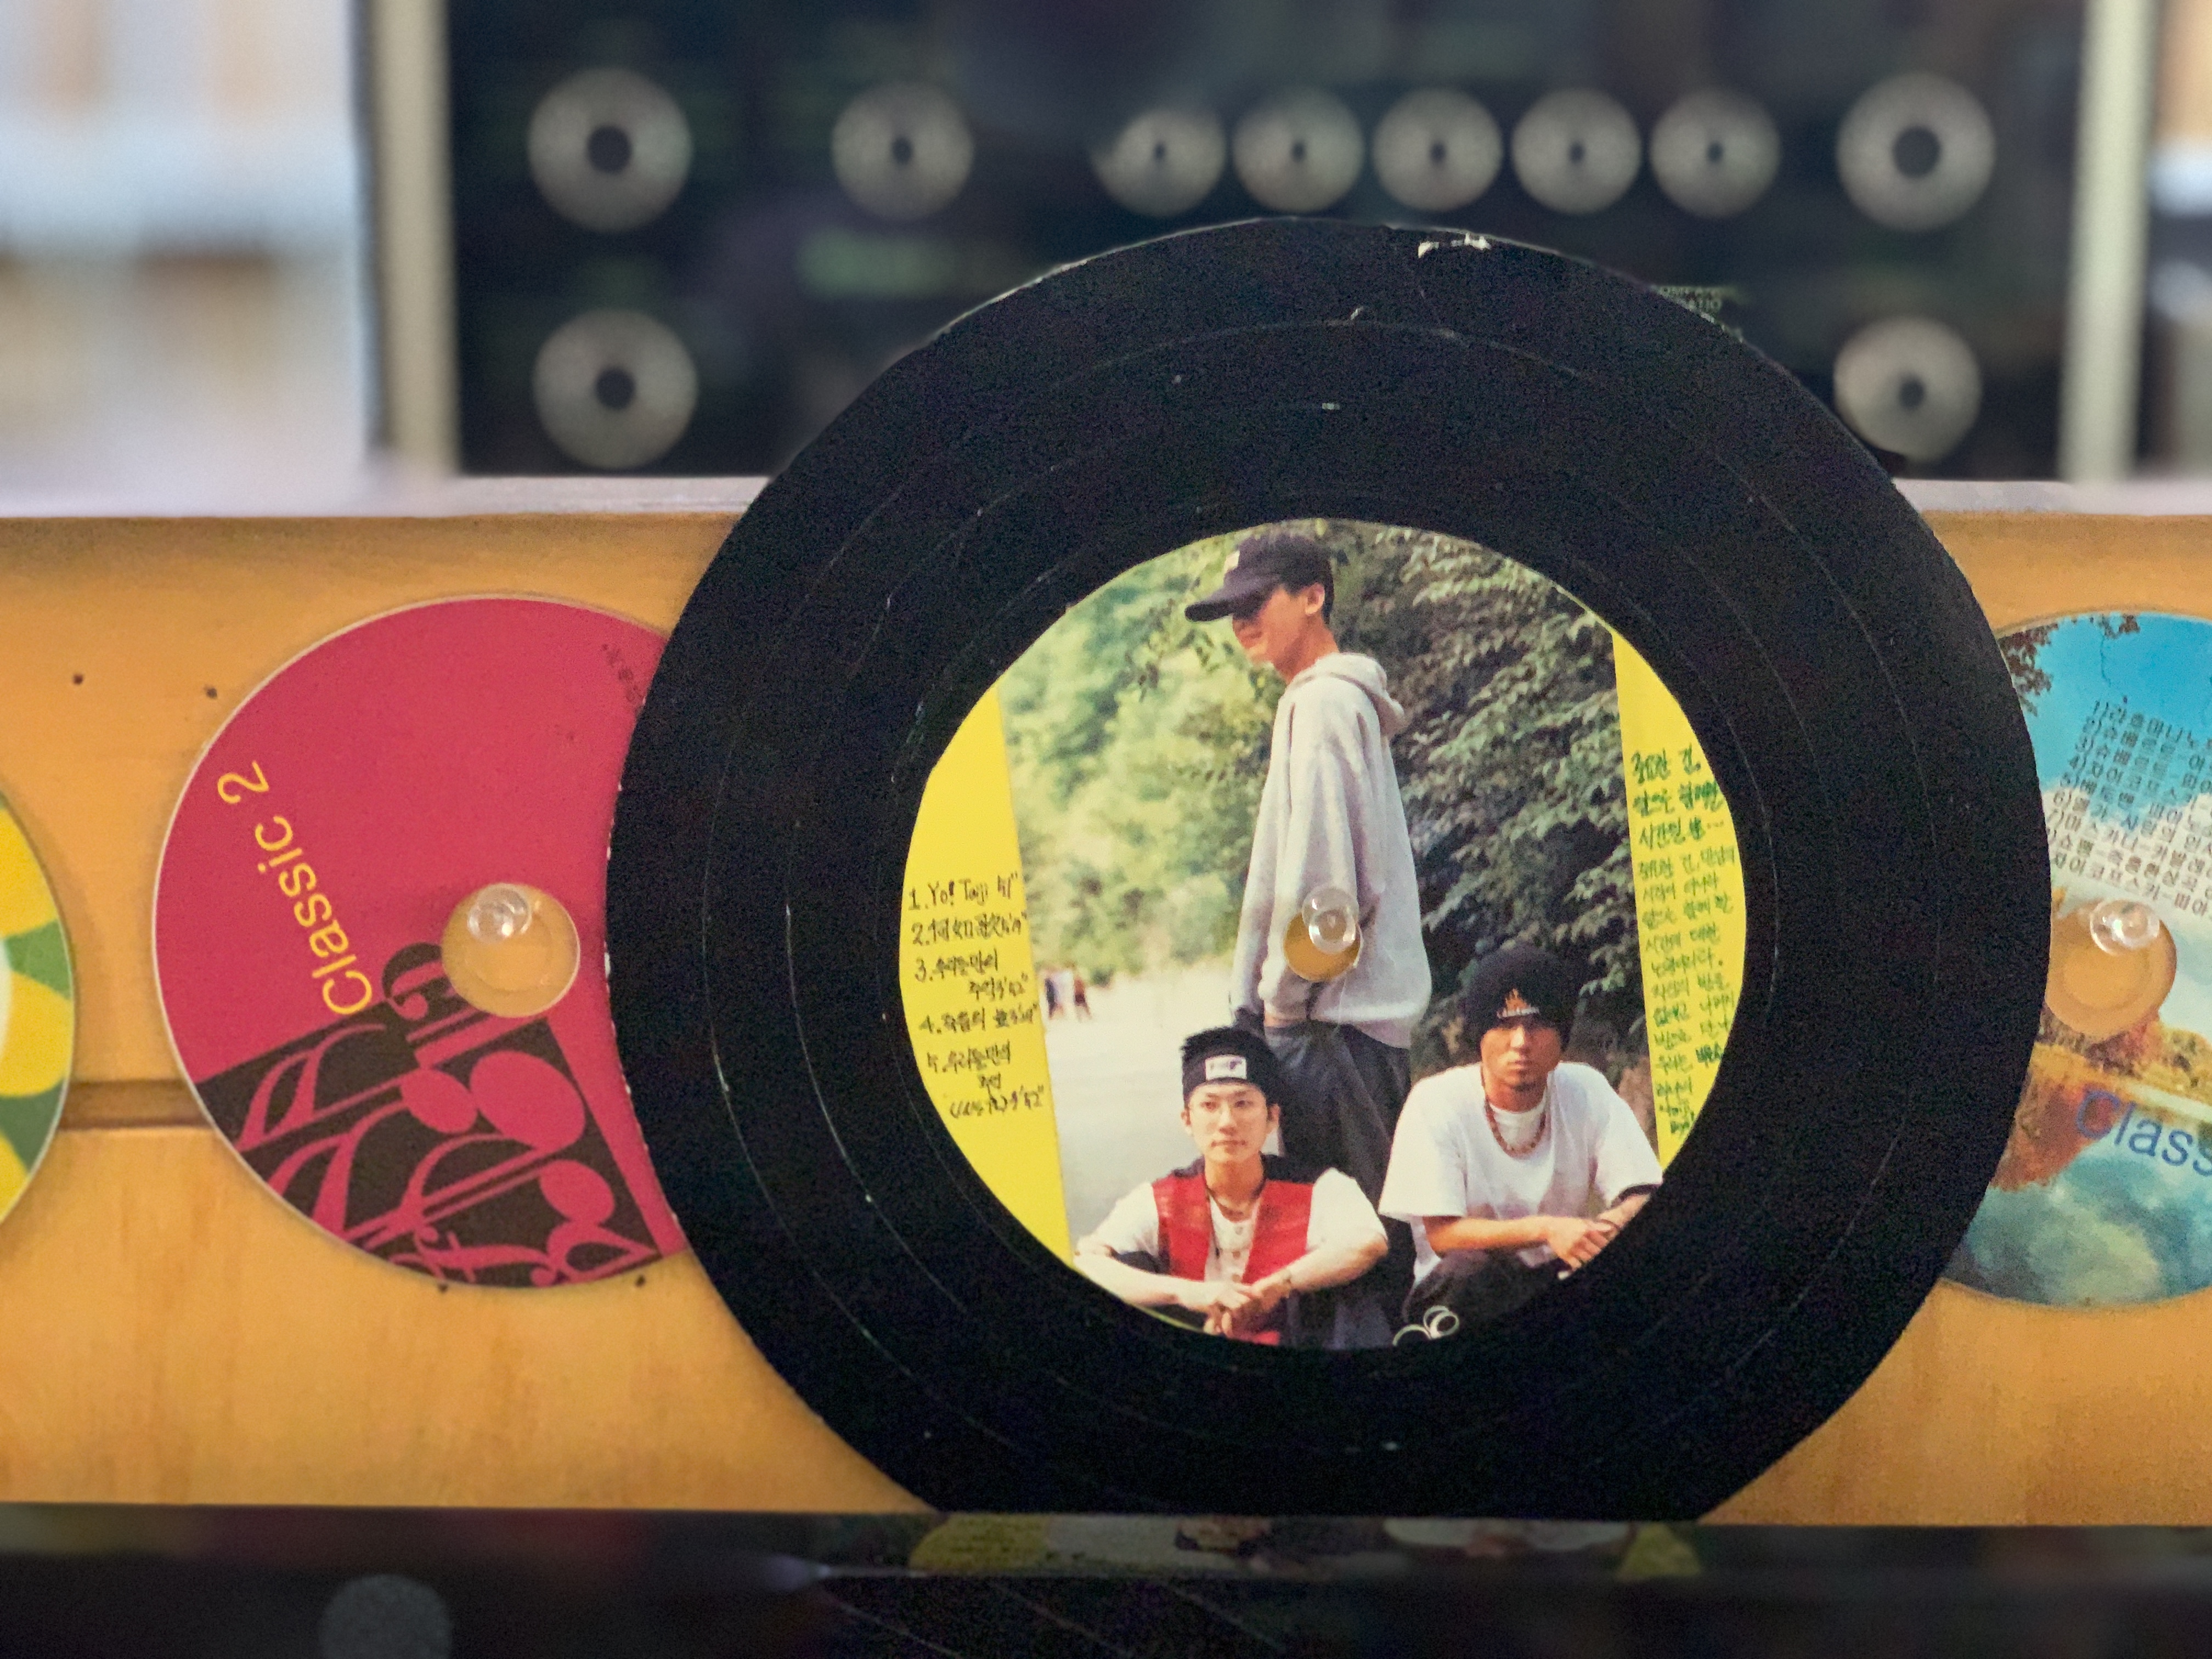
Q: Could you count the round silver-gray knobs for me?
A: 10